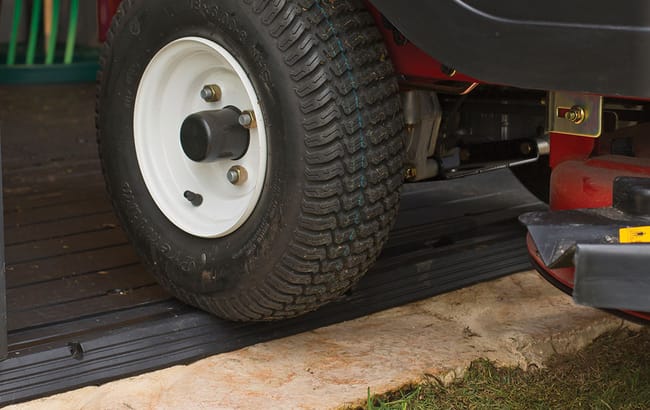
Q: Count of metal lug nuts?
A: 3